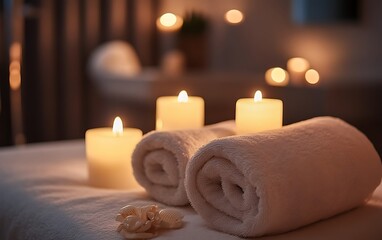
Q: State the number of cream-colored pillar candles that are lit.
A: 3